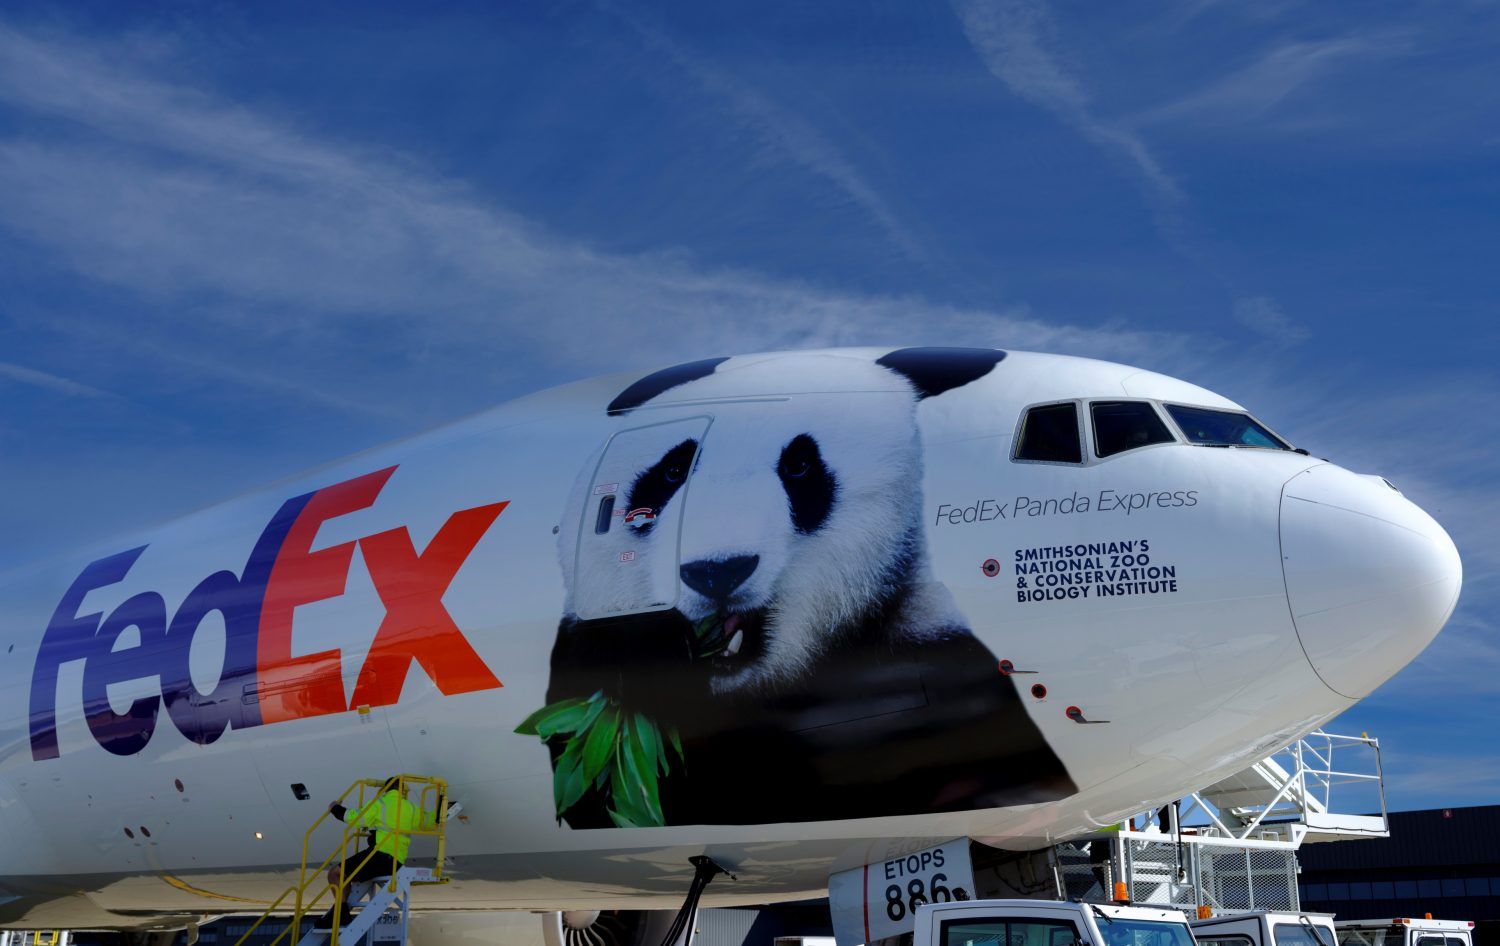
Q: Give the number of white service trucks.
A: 3